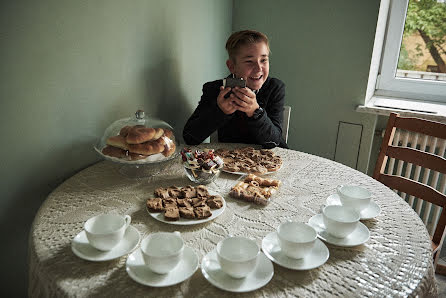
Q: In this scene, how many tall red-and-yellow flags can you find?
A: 0